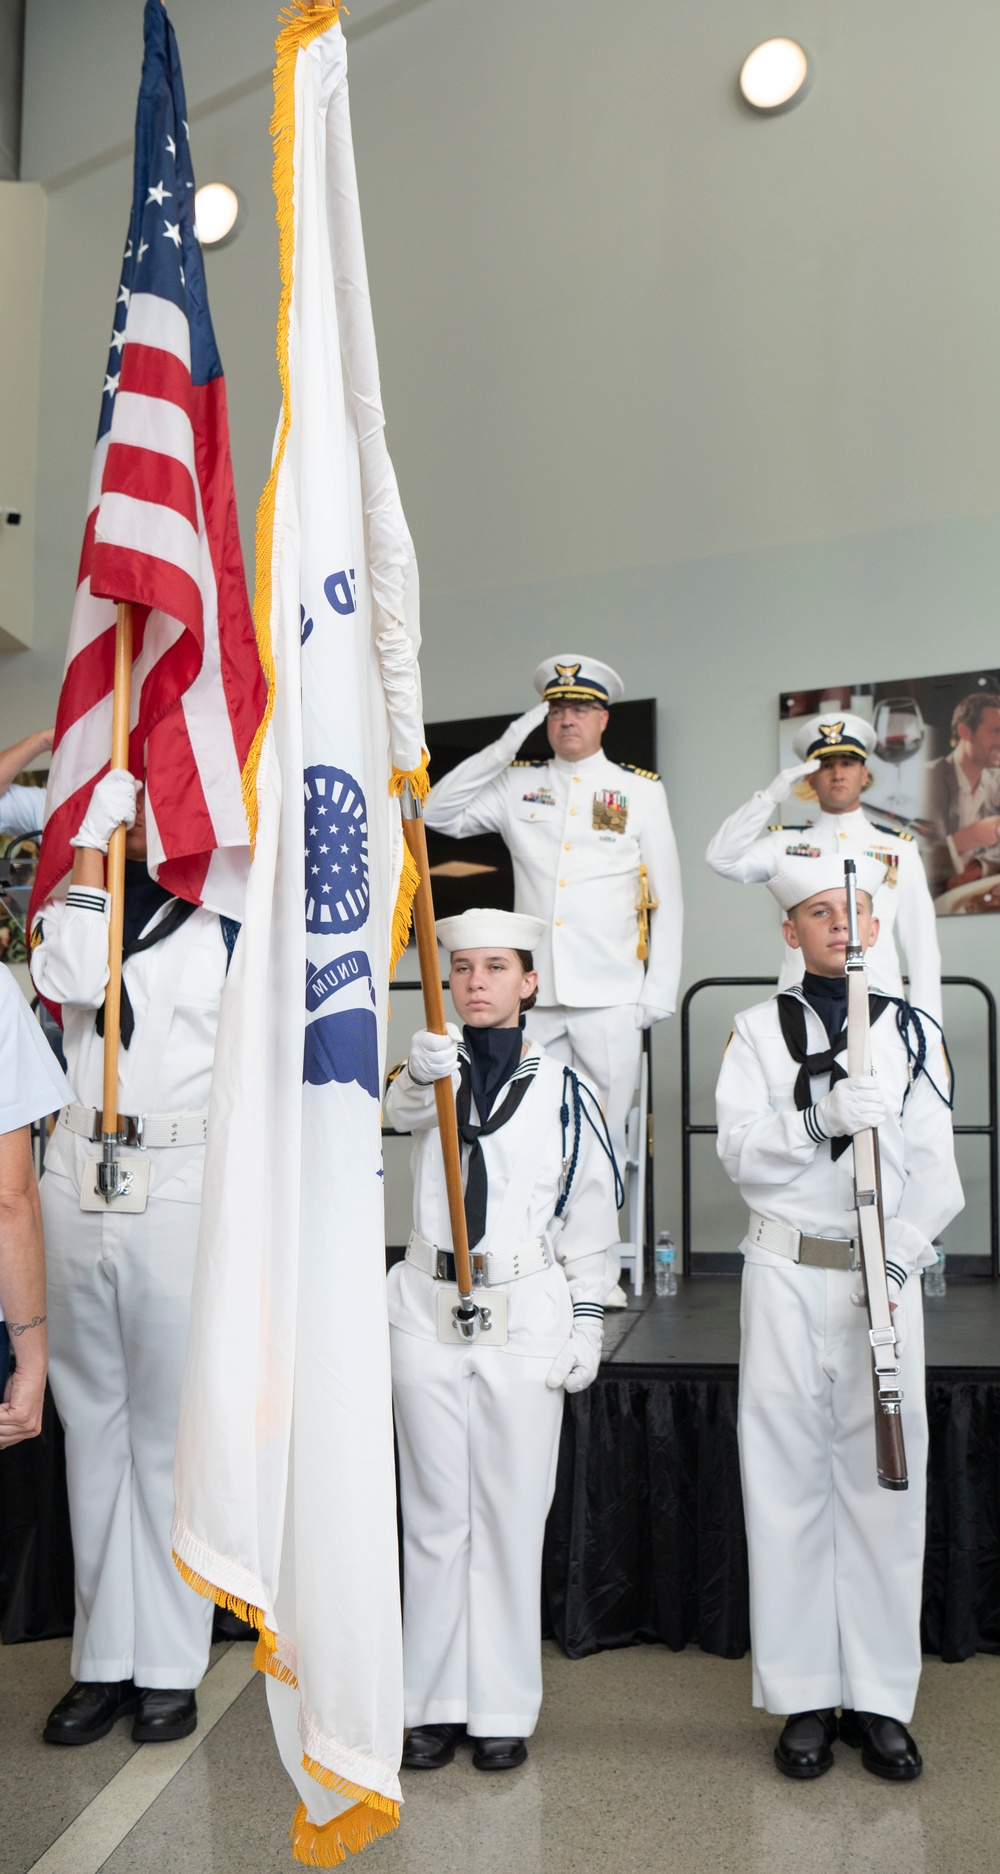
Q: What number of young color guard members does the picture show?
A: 3